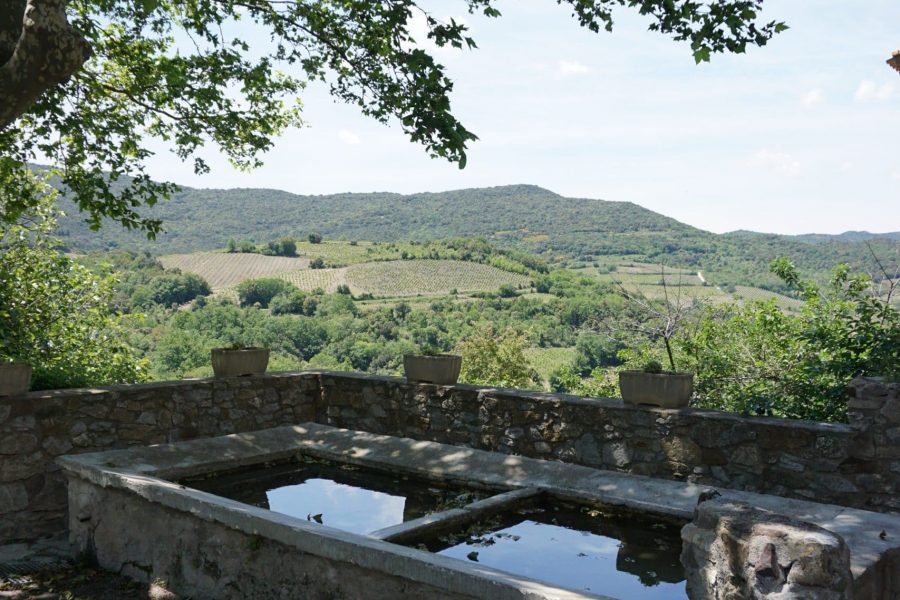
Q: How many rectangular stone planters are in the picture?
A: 4